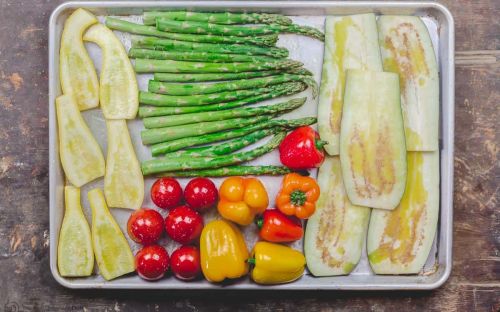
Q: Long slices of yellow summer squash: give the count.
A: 6